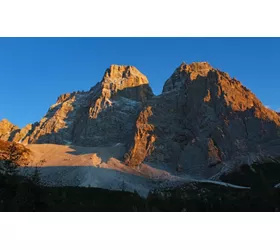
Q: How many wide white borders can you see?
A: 2